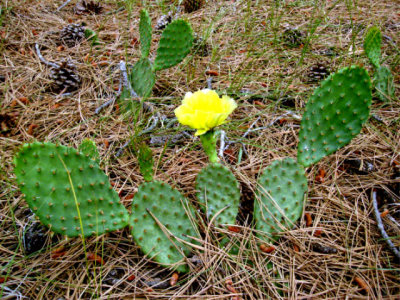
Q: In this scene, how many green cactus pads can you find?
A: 12